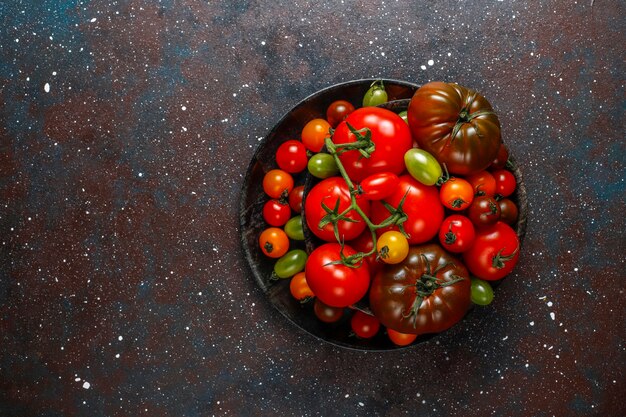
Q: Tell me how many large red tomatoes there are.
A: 5